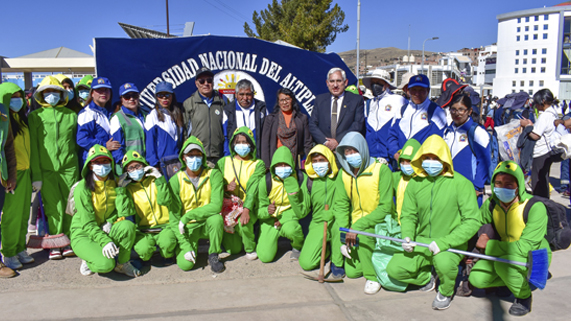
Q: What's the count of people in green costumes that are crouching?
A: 10